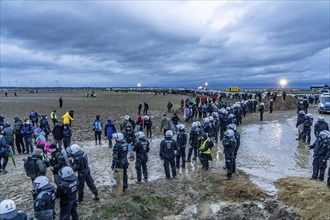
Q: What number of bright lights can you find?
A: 3